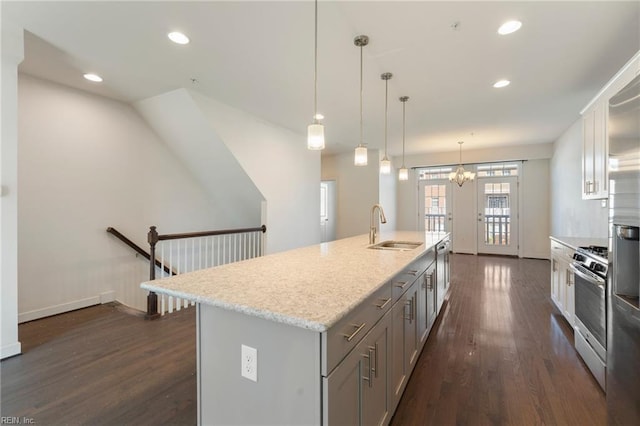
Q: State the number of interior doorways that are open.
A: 1